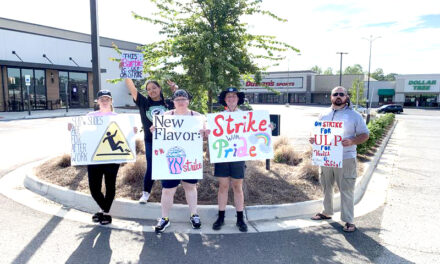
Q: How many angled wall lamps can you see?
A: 3